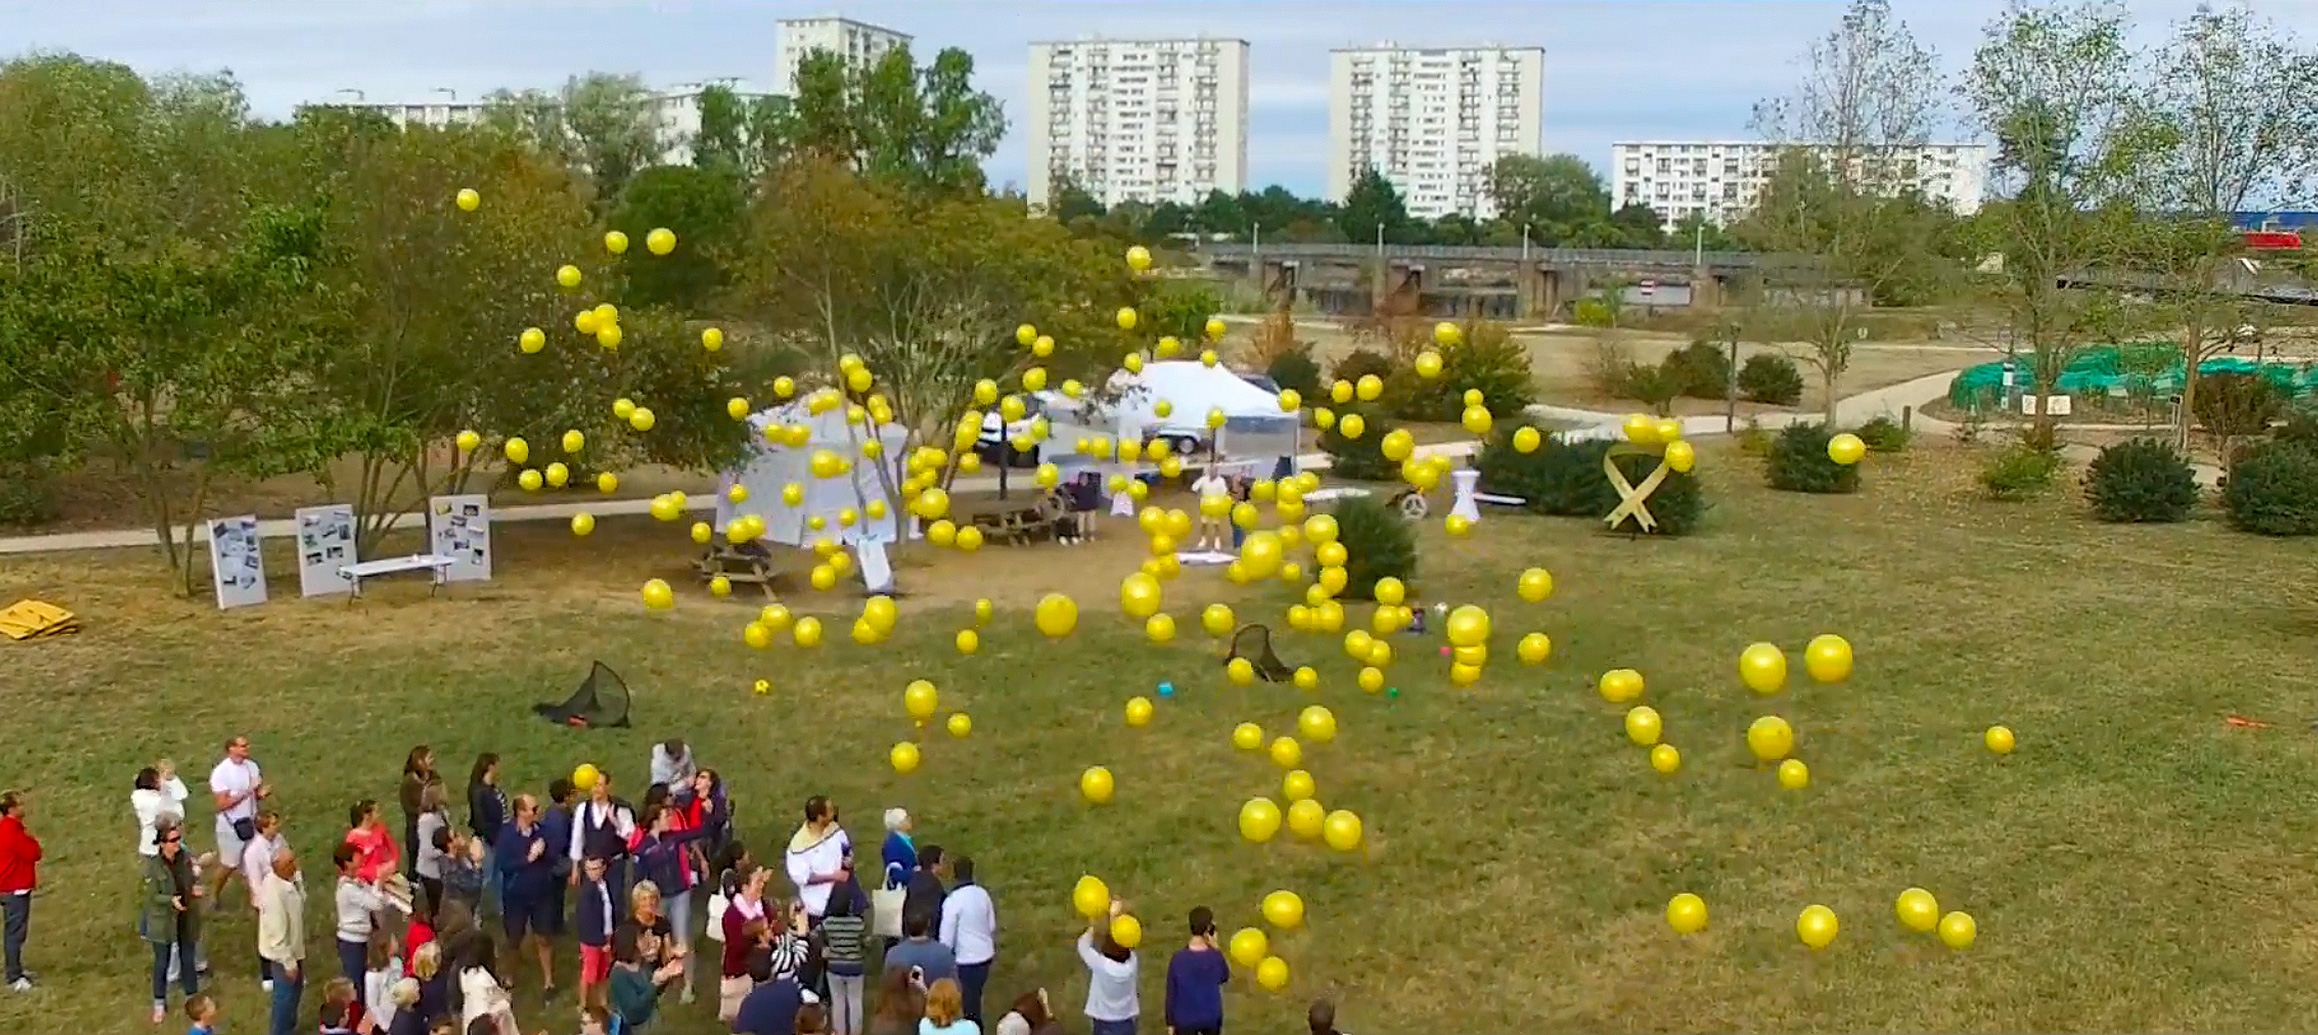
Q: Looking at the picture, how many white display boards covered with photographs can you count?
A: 3